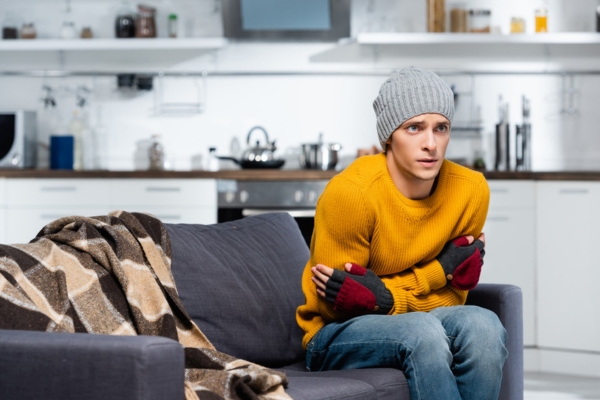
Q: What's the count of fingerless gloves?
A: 2